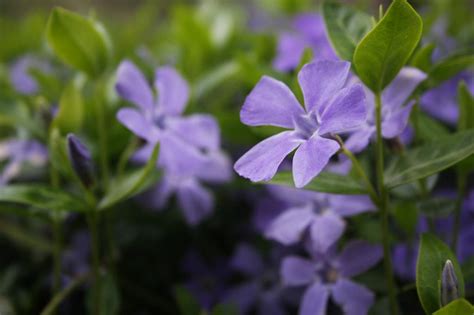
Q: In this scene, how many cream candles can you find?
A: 0